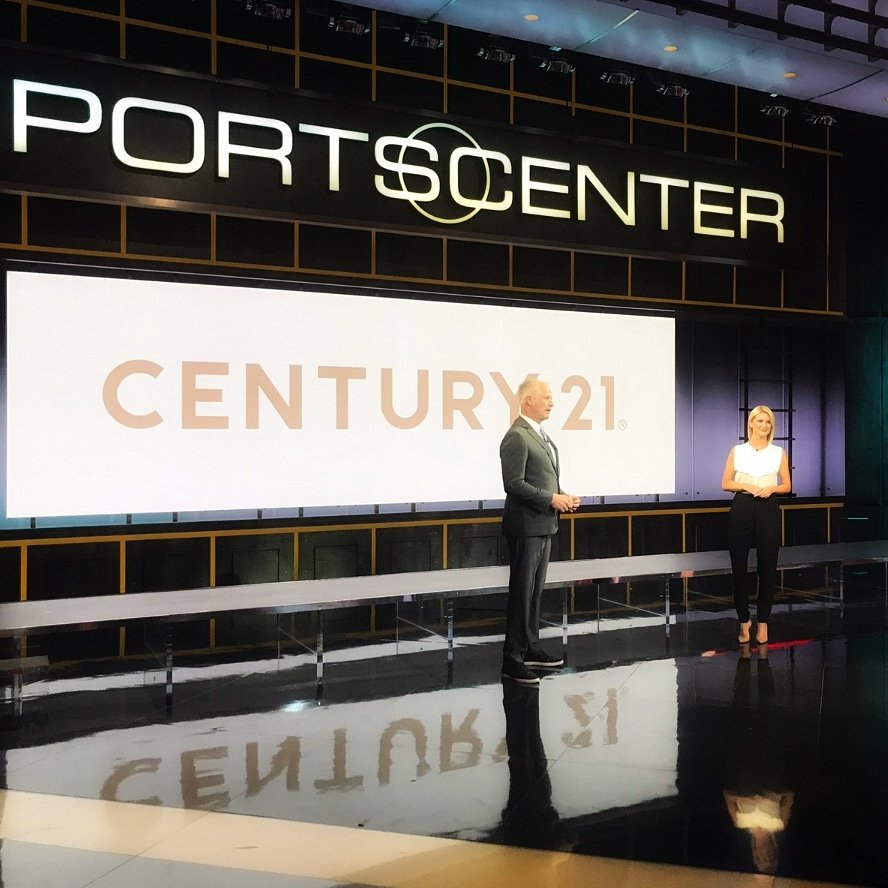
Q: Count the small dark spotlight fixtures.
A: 9